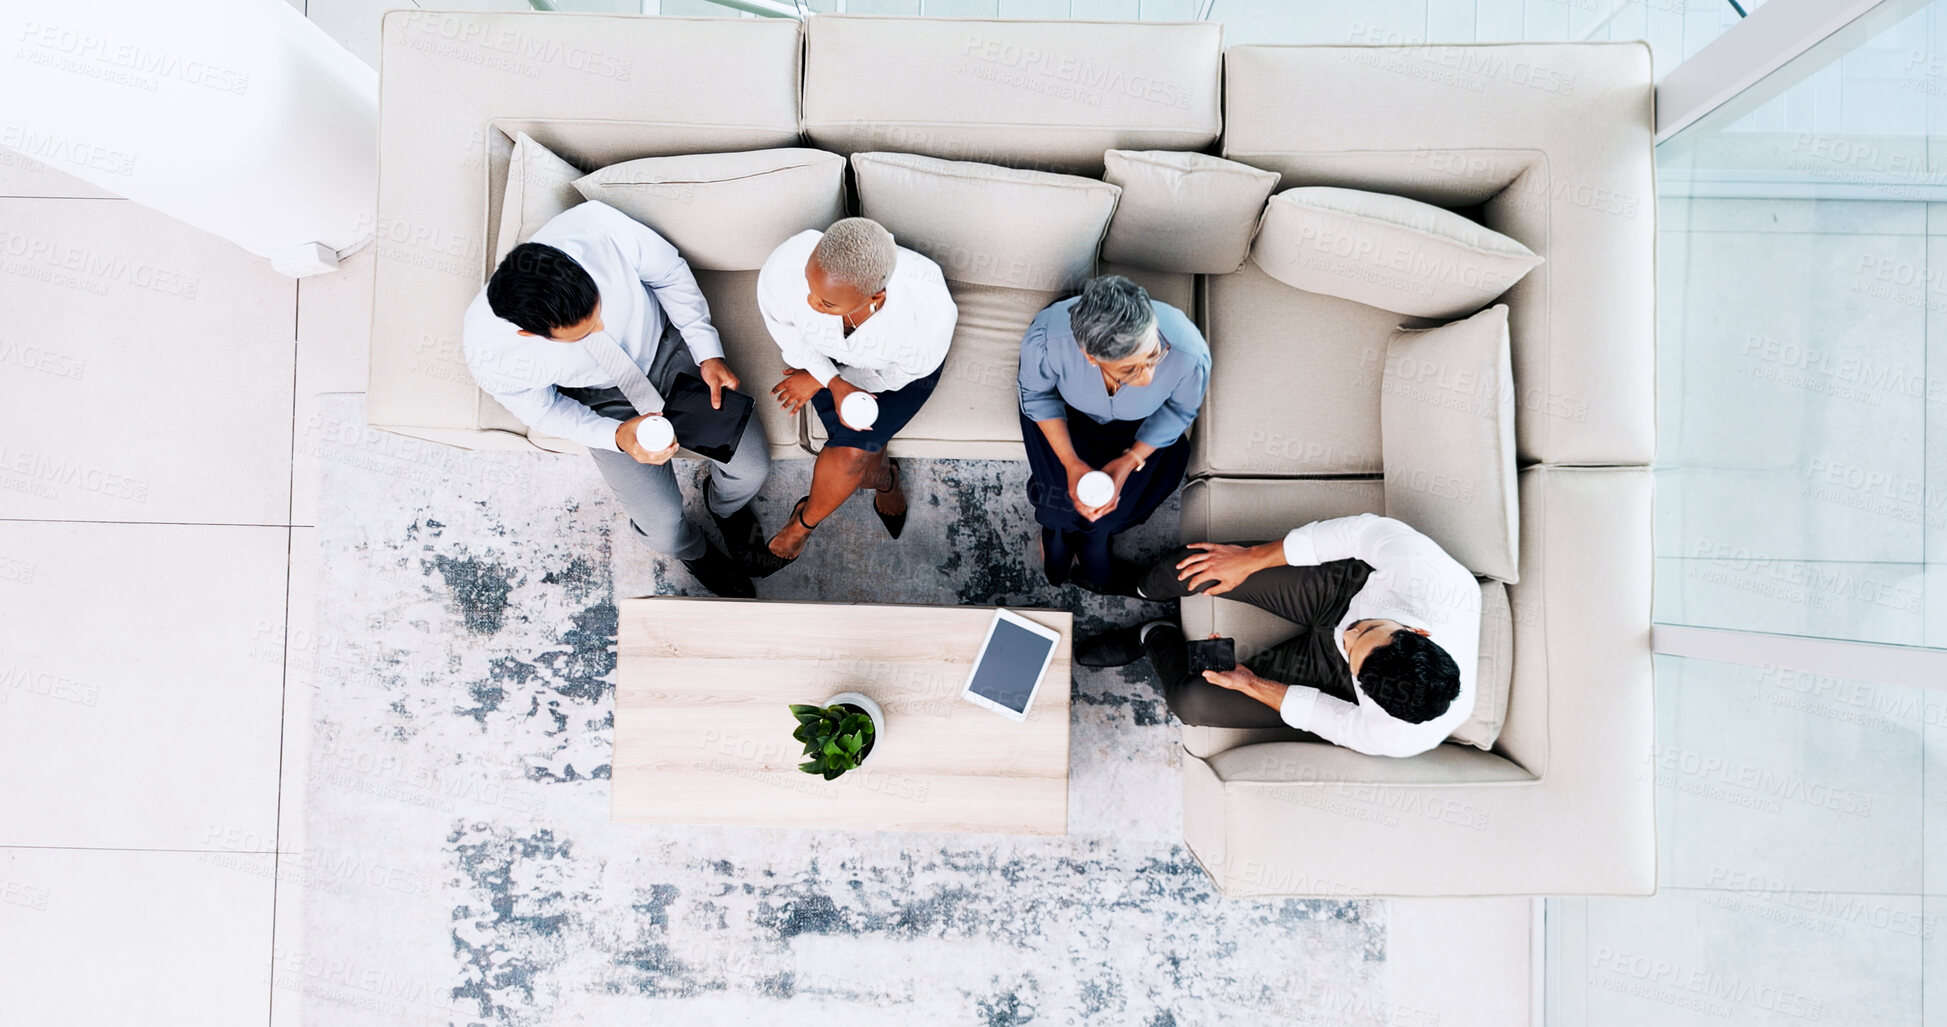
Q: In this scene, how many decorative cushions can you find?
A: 7